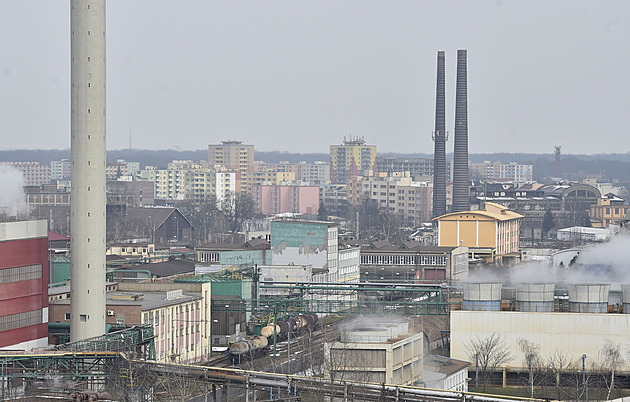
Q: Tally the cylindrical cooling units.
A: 4